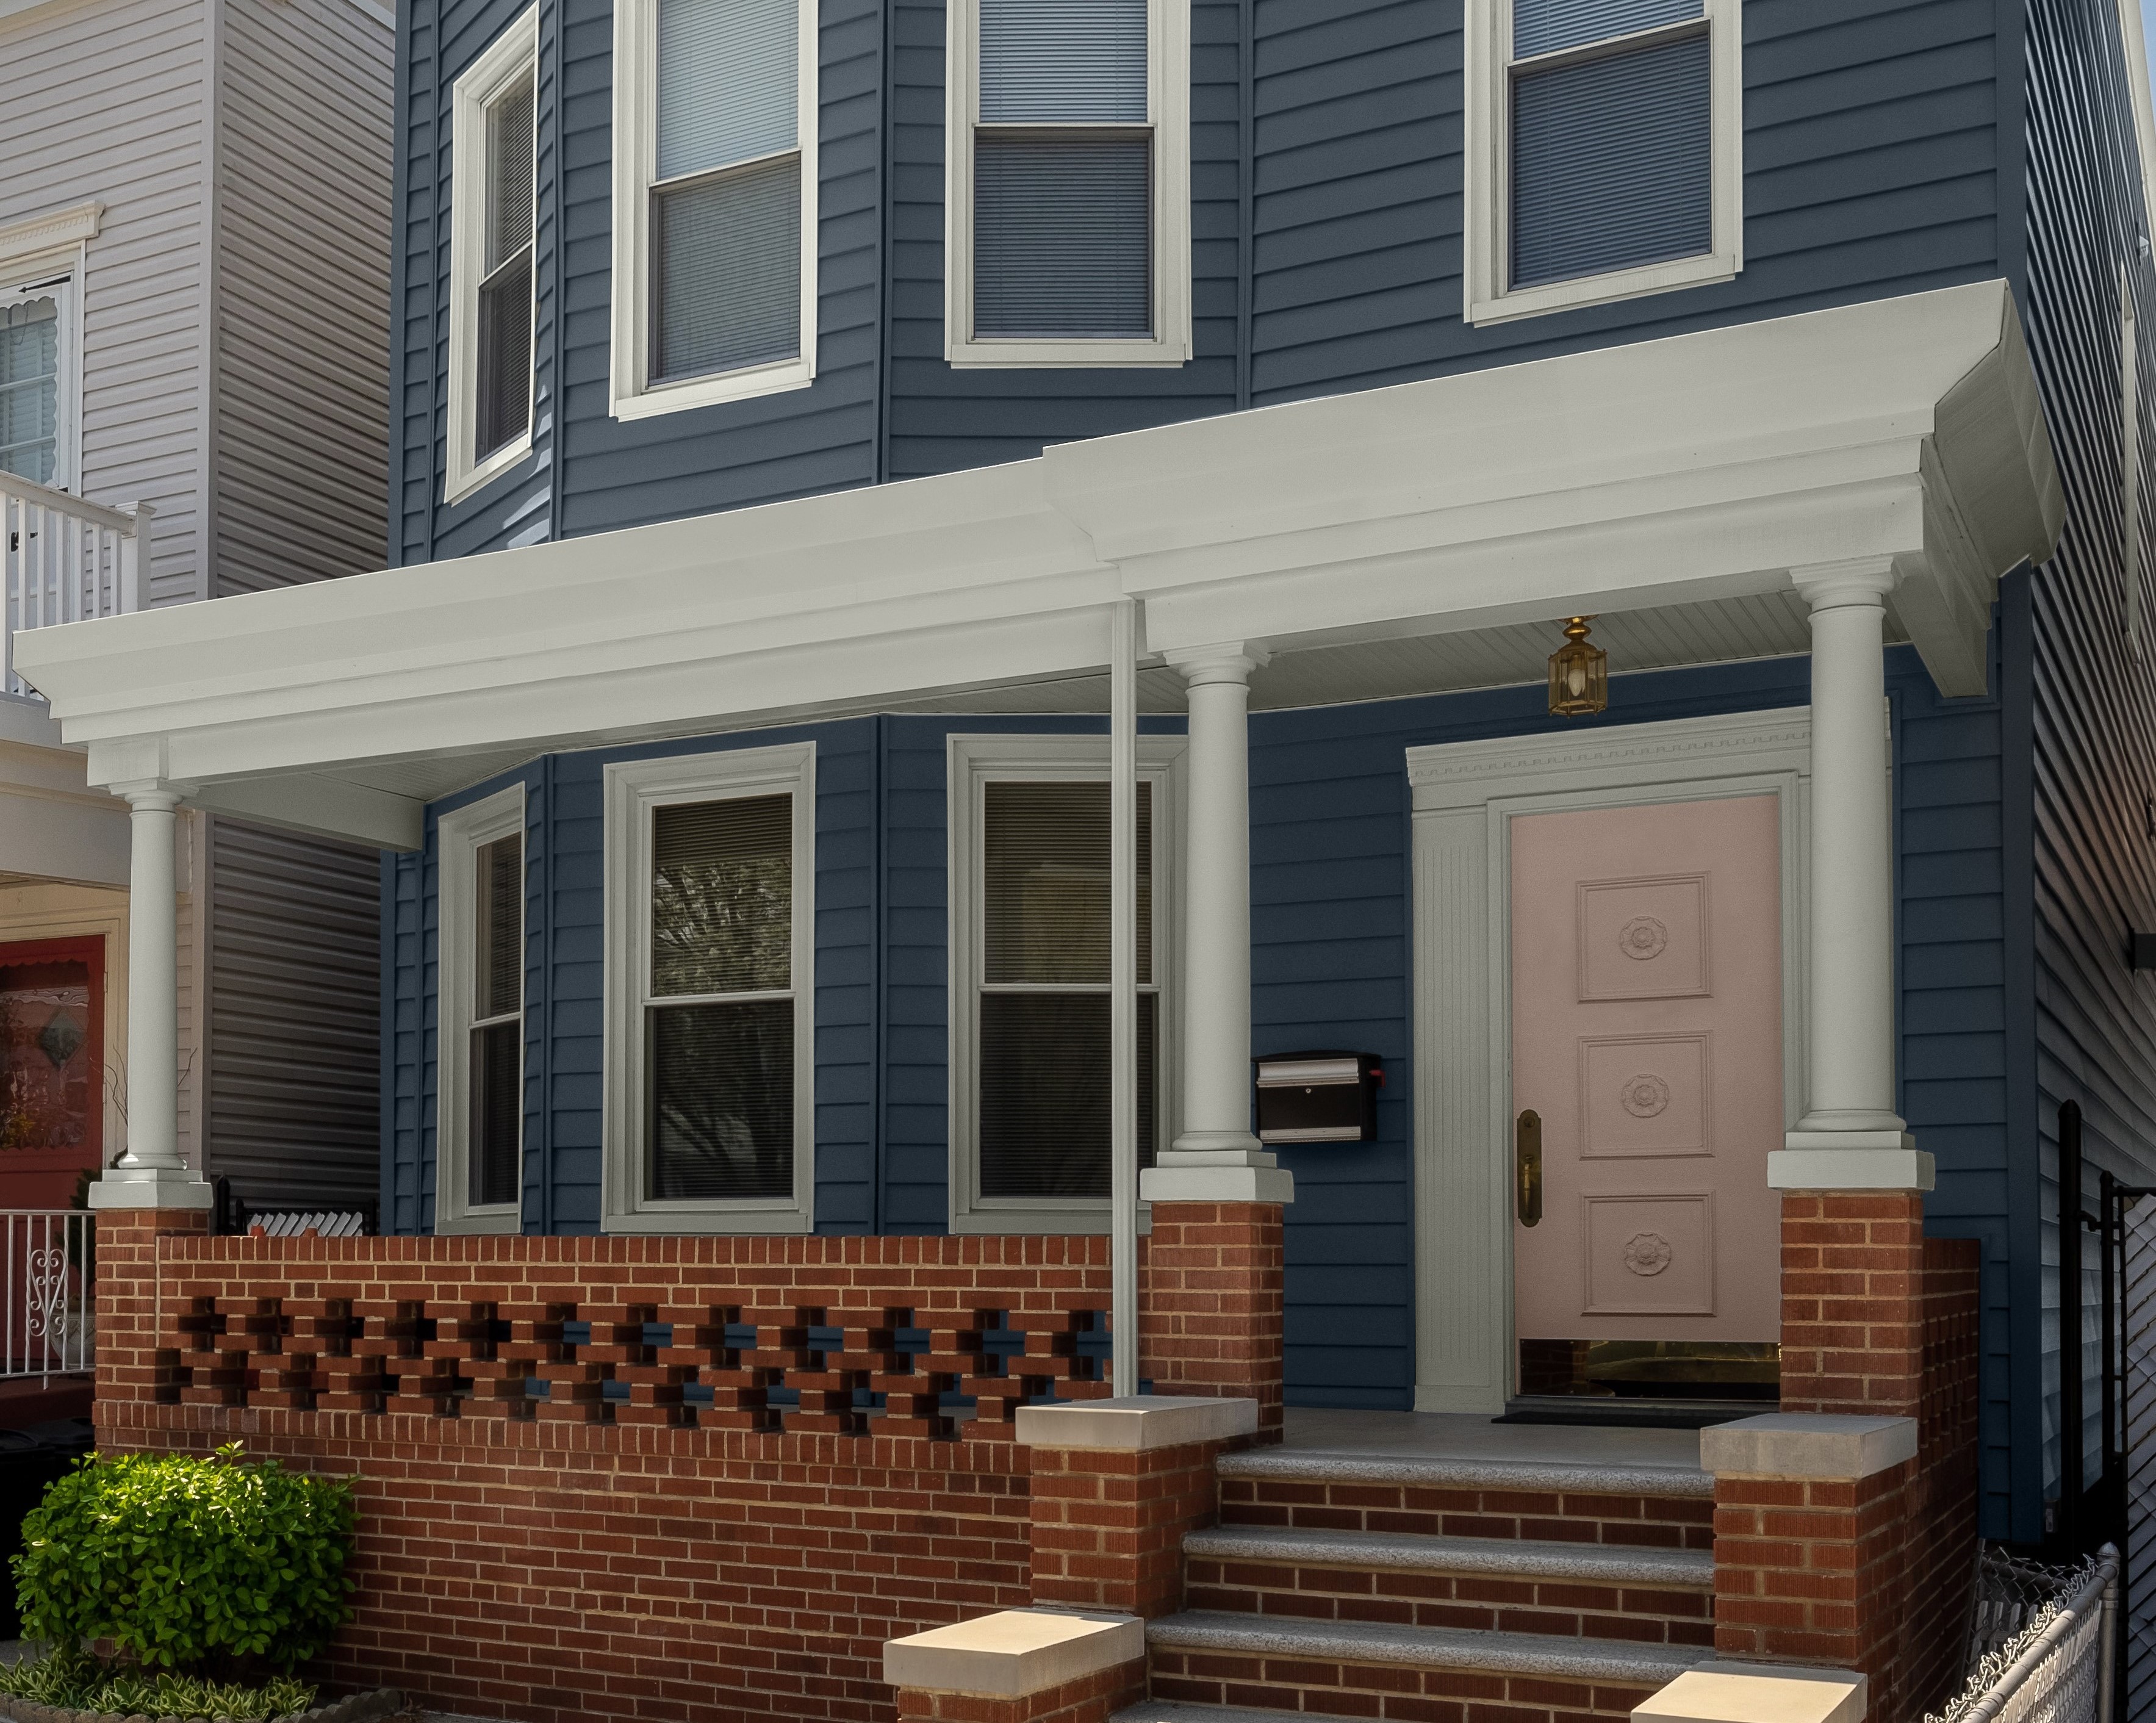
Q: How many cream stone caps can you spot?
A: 4